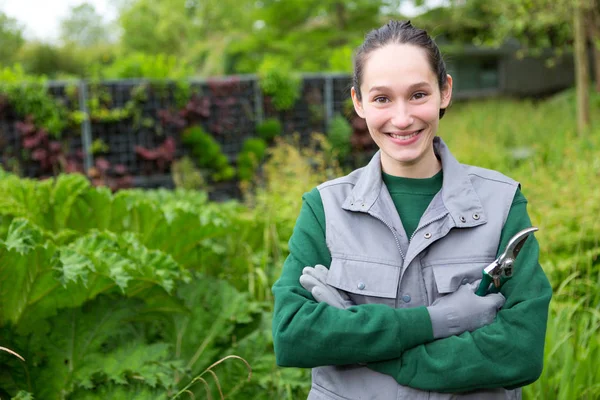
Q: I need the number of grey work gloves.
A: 2